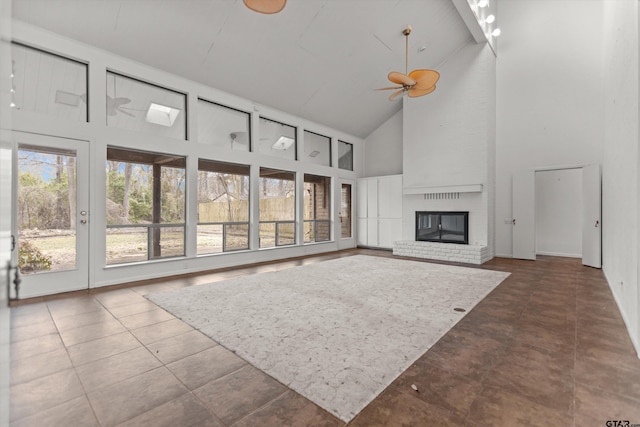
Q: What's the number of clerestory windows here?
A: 6